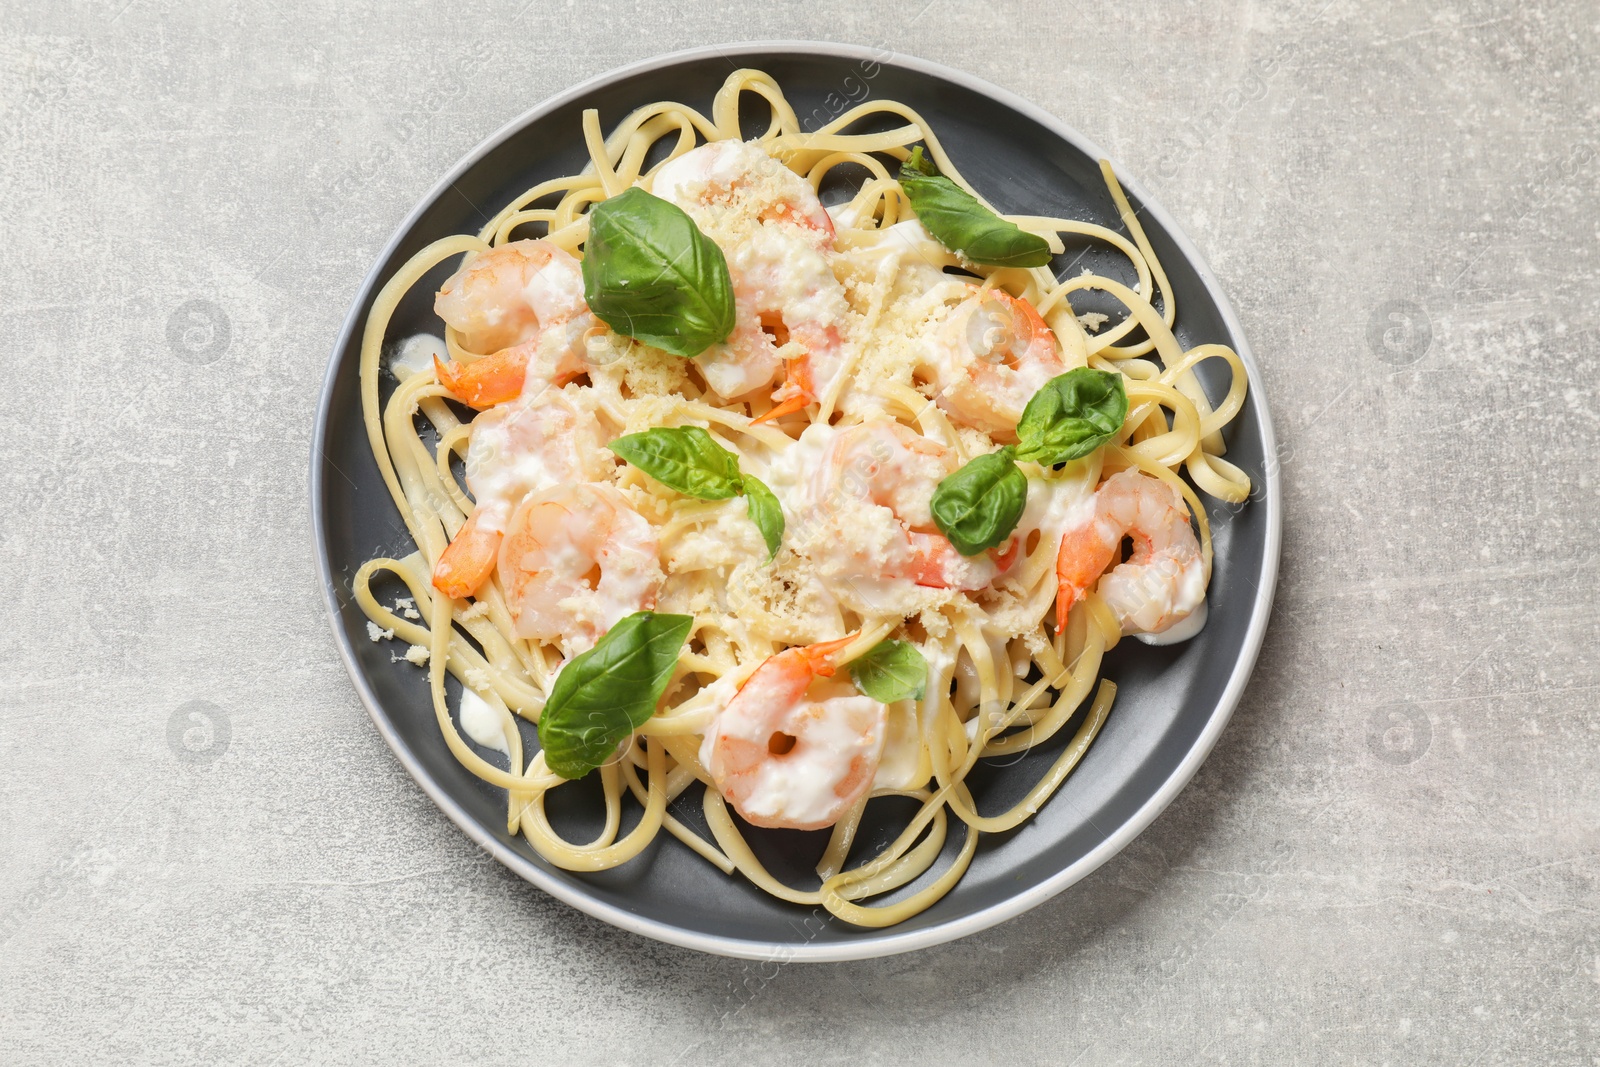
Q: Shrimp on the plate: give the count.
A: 9